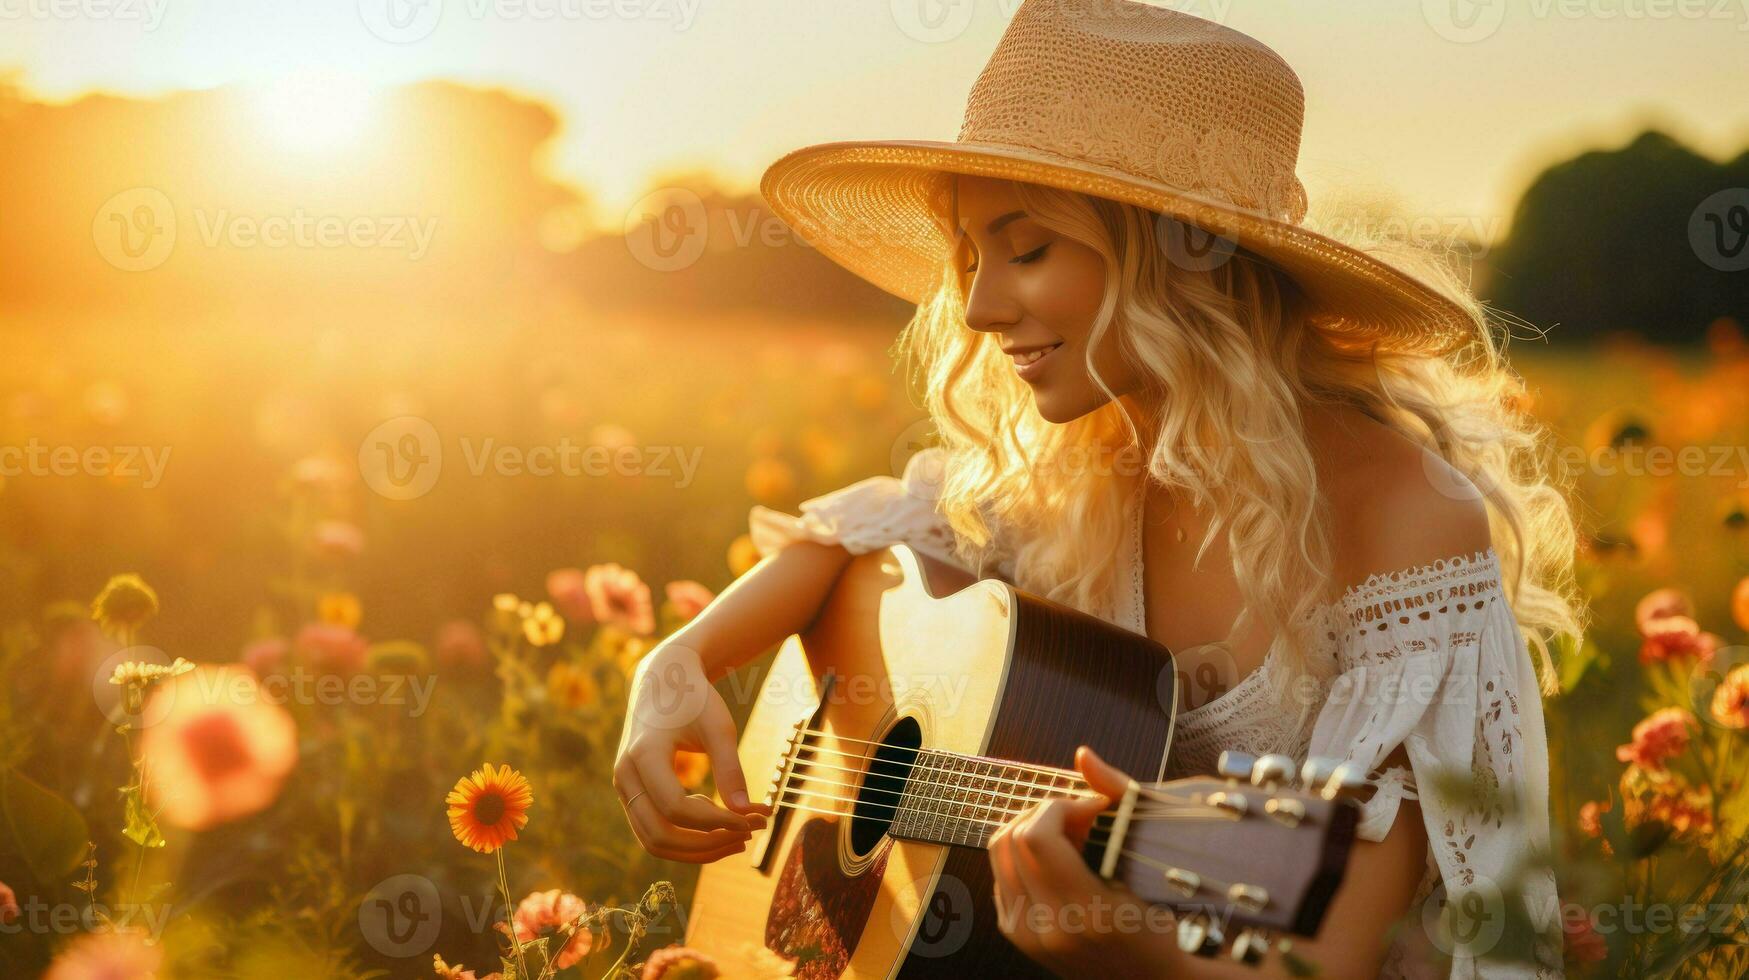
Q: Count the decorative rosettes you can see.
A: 1